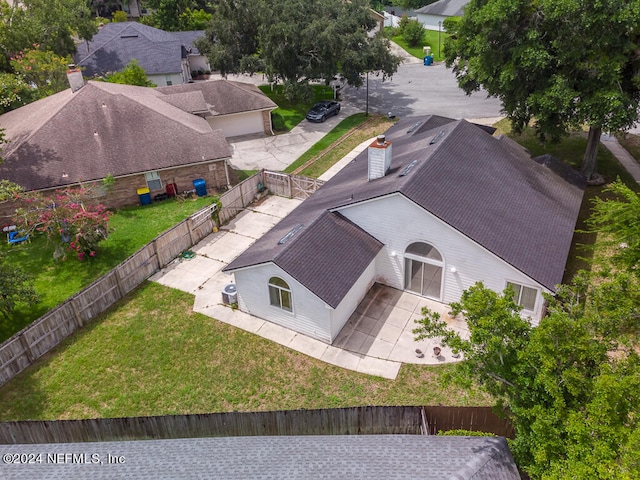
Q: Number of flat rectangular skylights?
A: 4